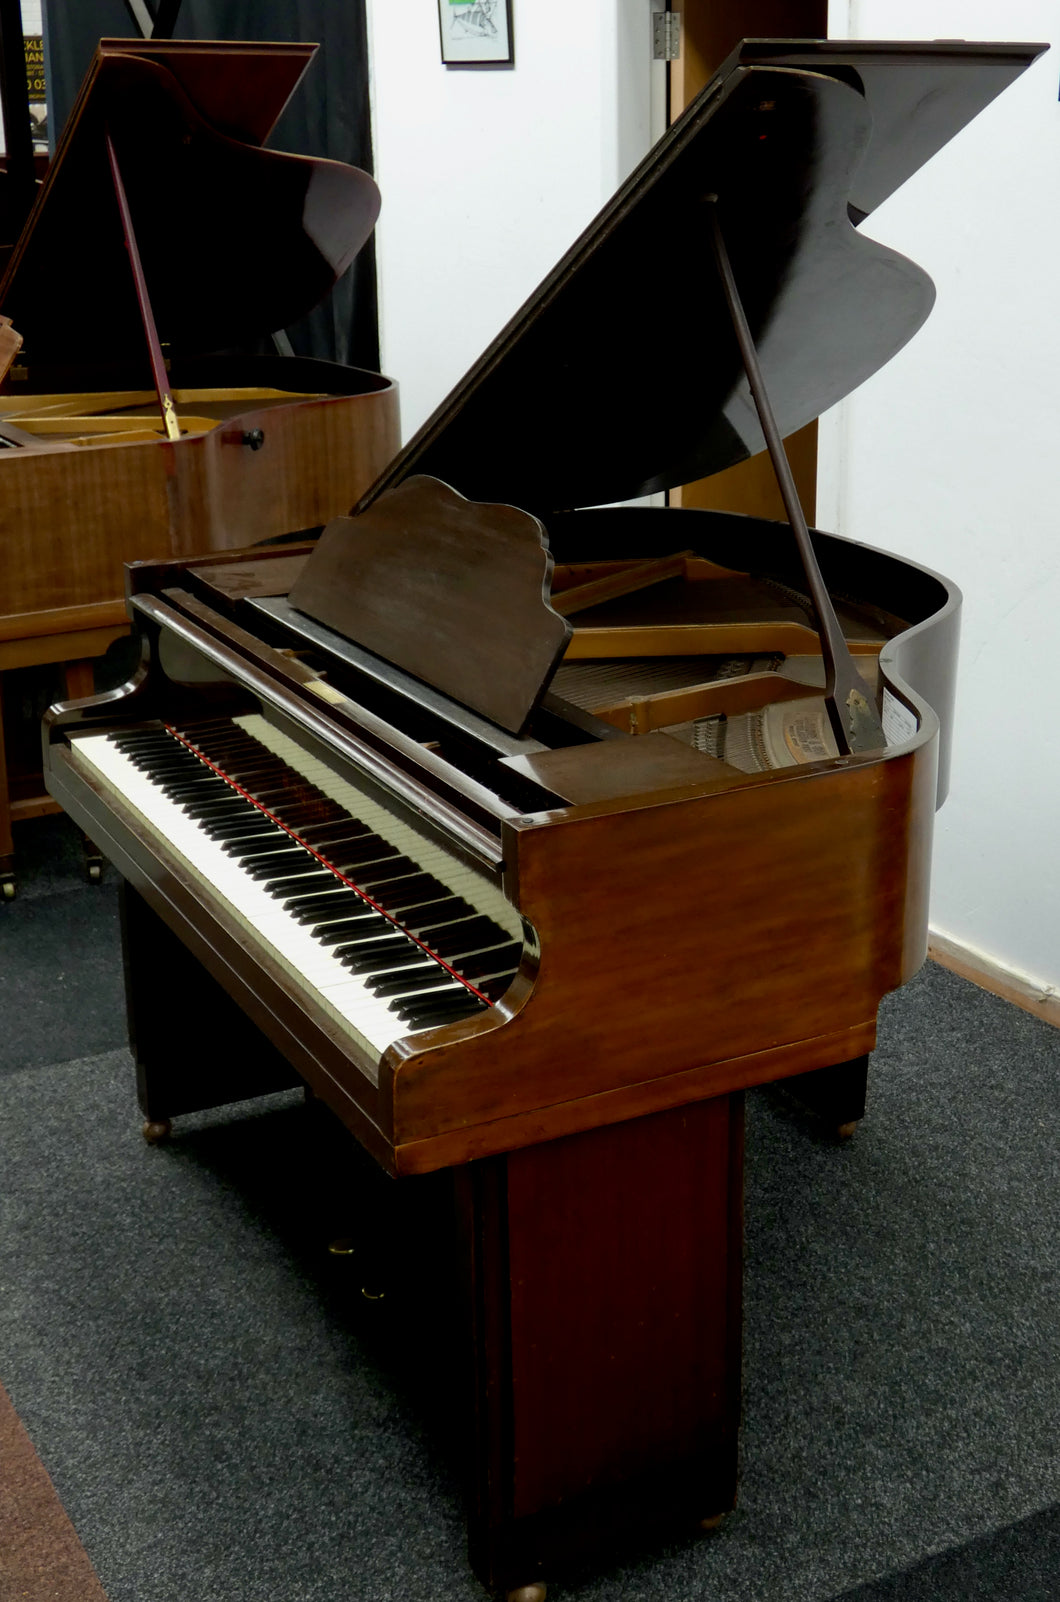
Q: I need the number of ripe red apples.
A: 0